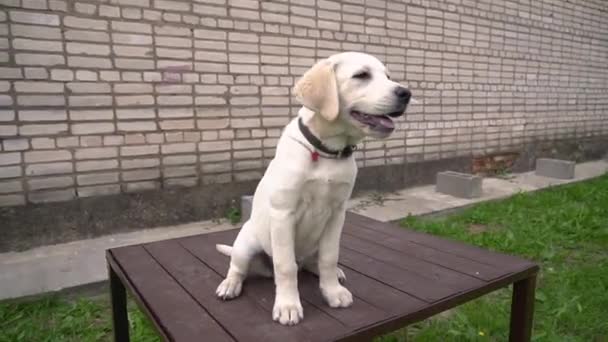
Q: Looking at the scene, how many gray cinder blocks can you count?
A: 3